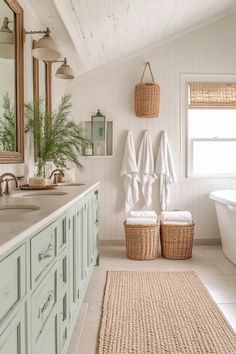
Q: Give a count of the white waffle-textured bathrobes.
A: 0